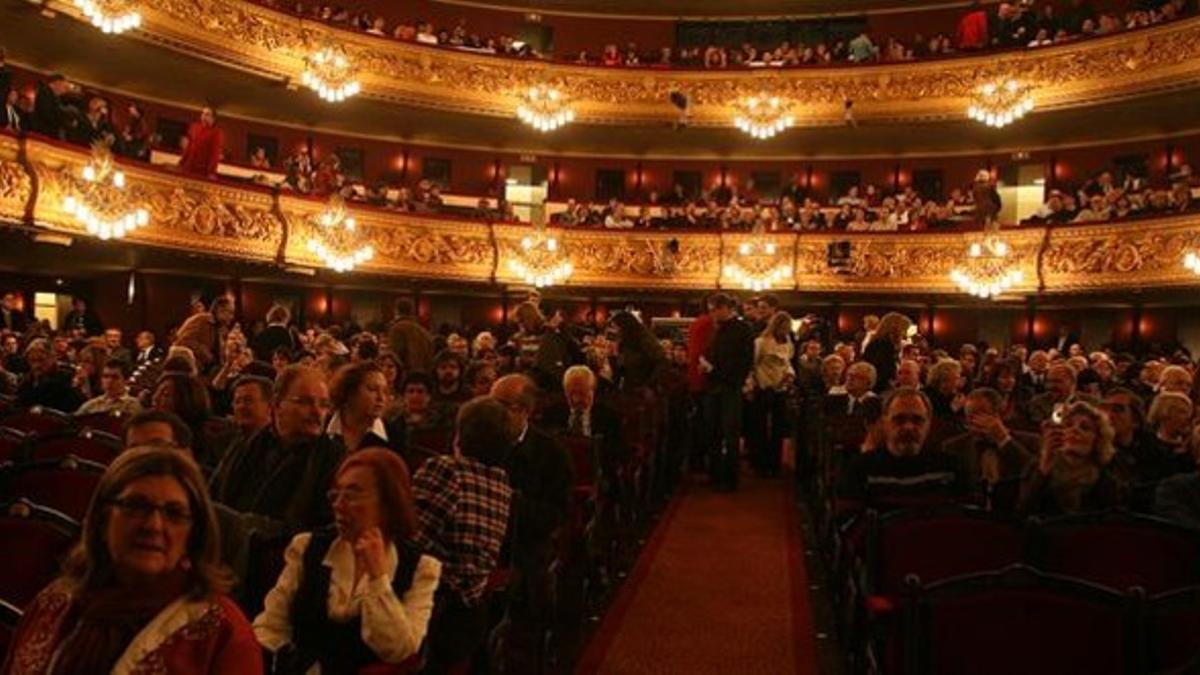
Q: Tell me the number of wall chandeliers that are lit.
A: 11